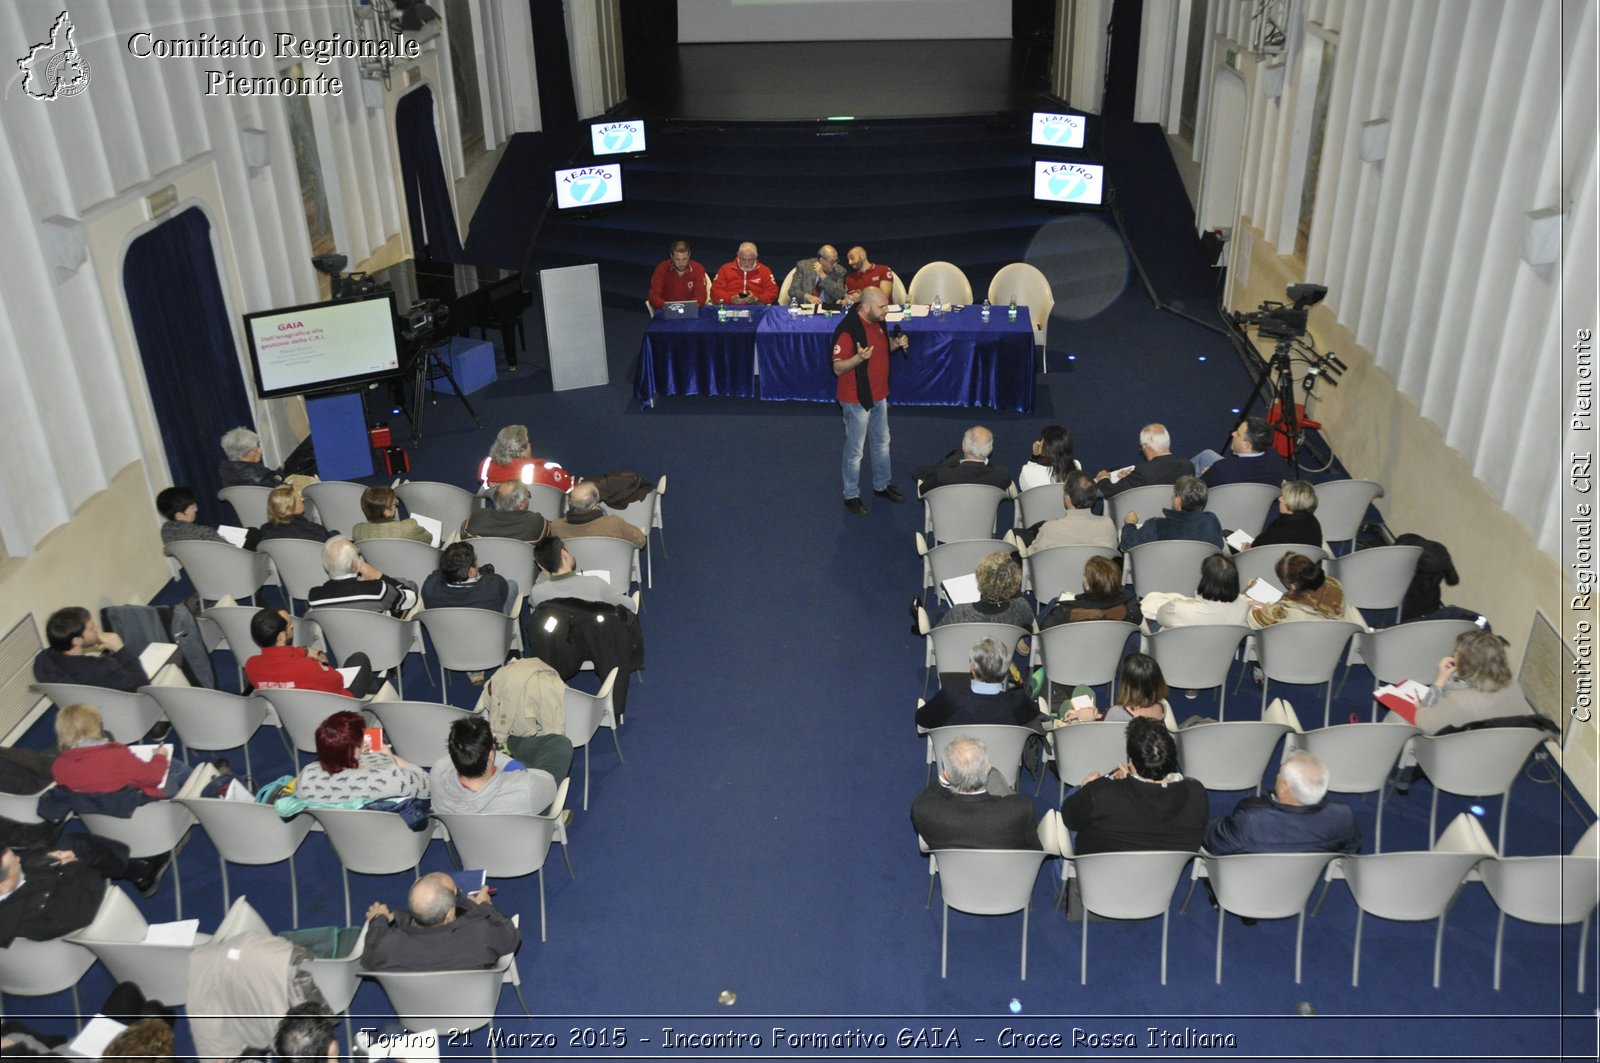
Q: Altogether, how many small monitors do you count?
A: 4